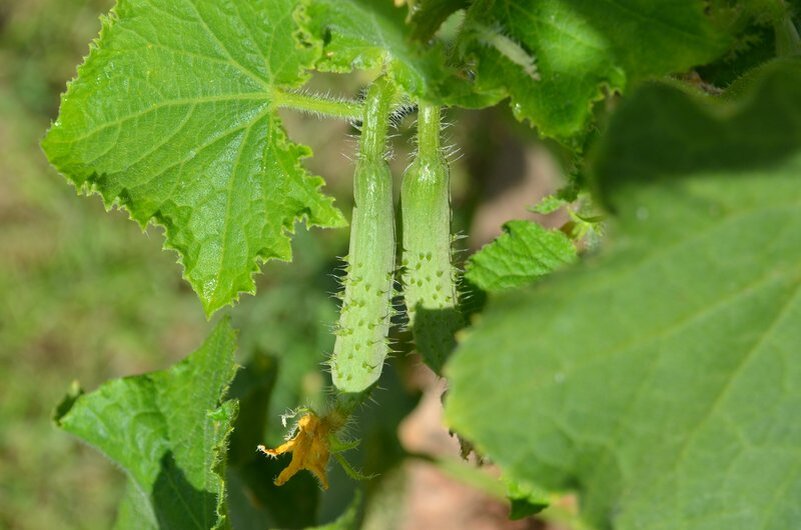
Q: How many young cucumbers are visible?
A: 2